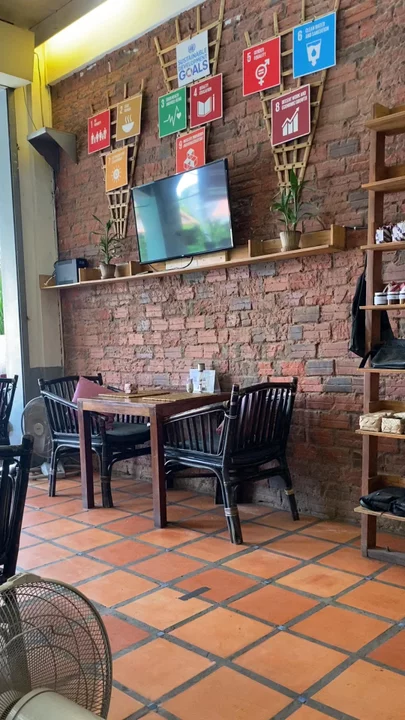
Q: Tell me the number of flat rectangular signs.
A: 10